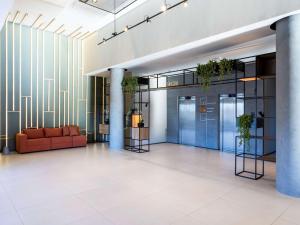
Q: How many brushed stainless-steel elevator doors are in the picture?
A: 2